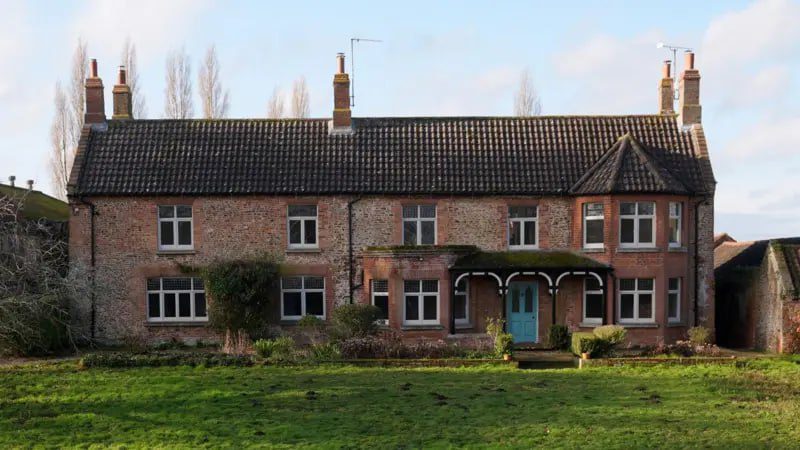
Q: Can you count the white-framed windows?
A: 15